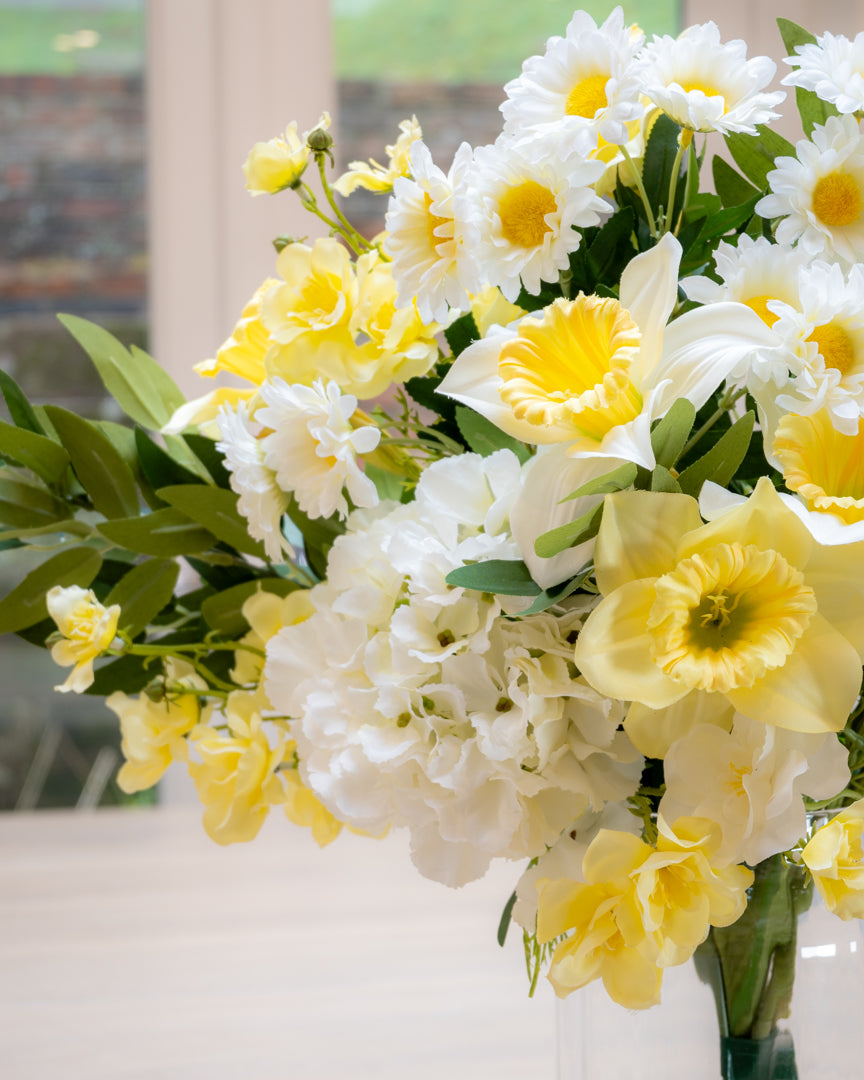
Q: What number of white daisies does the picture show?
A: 10